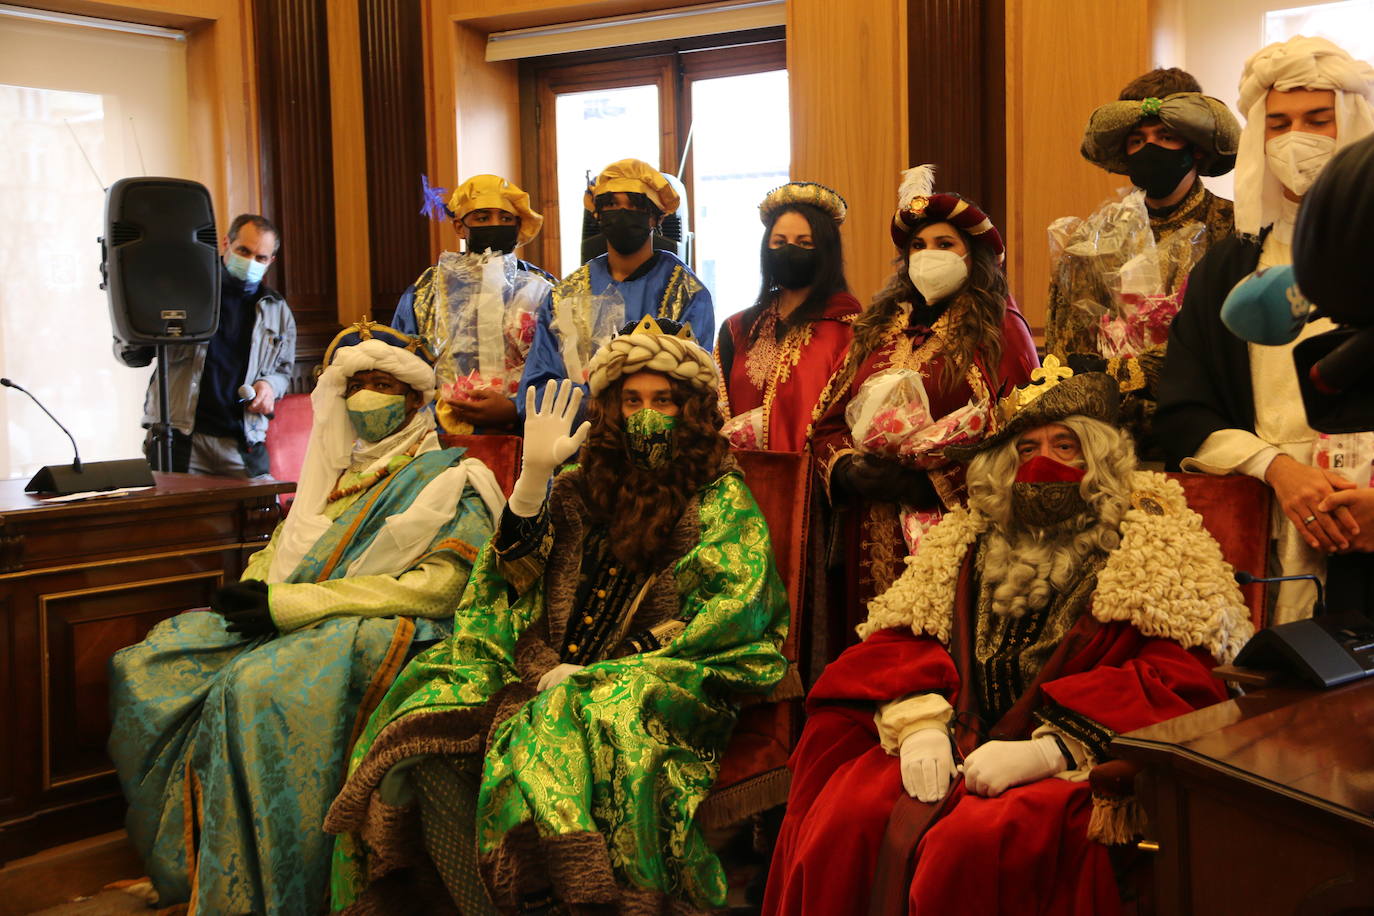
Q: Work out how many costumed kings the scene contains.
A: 3